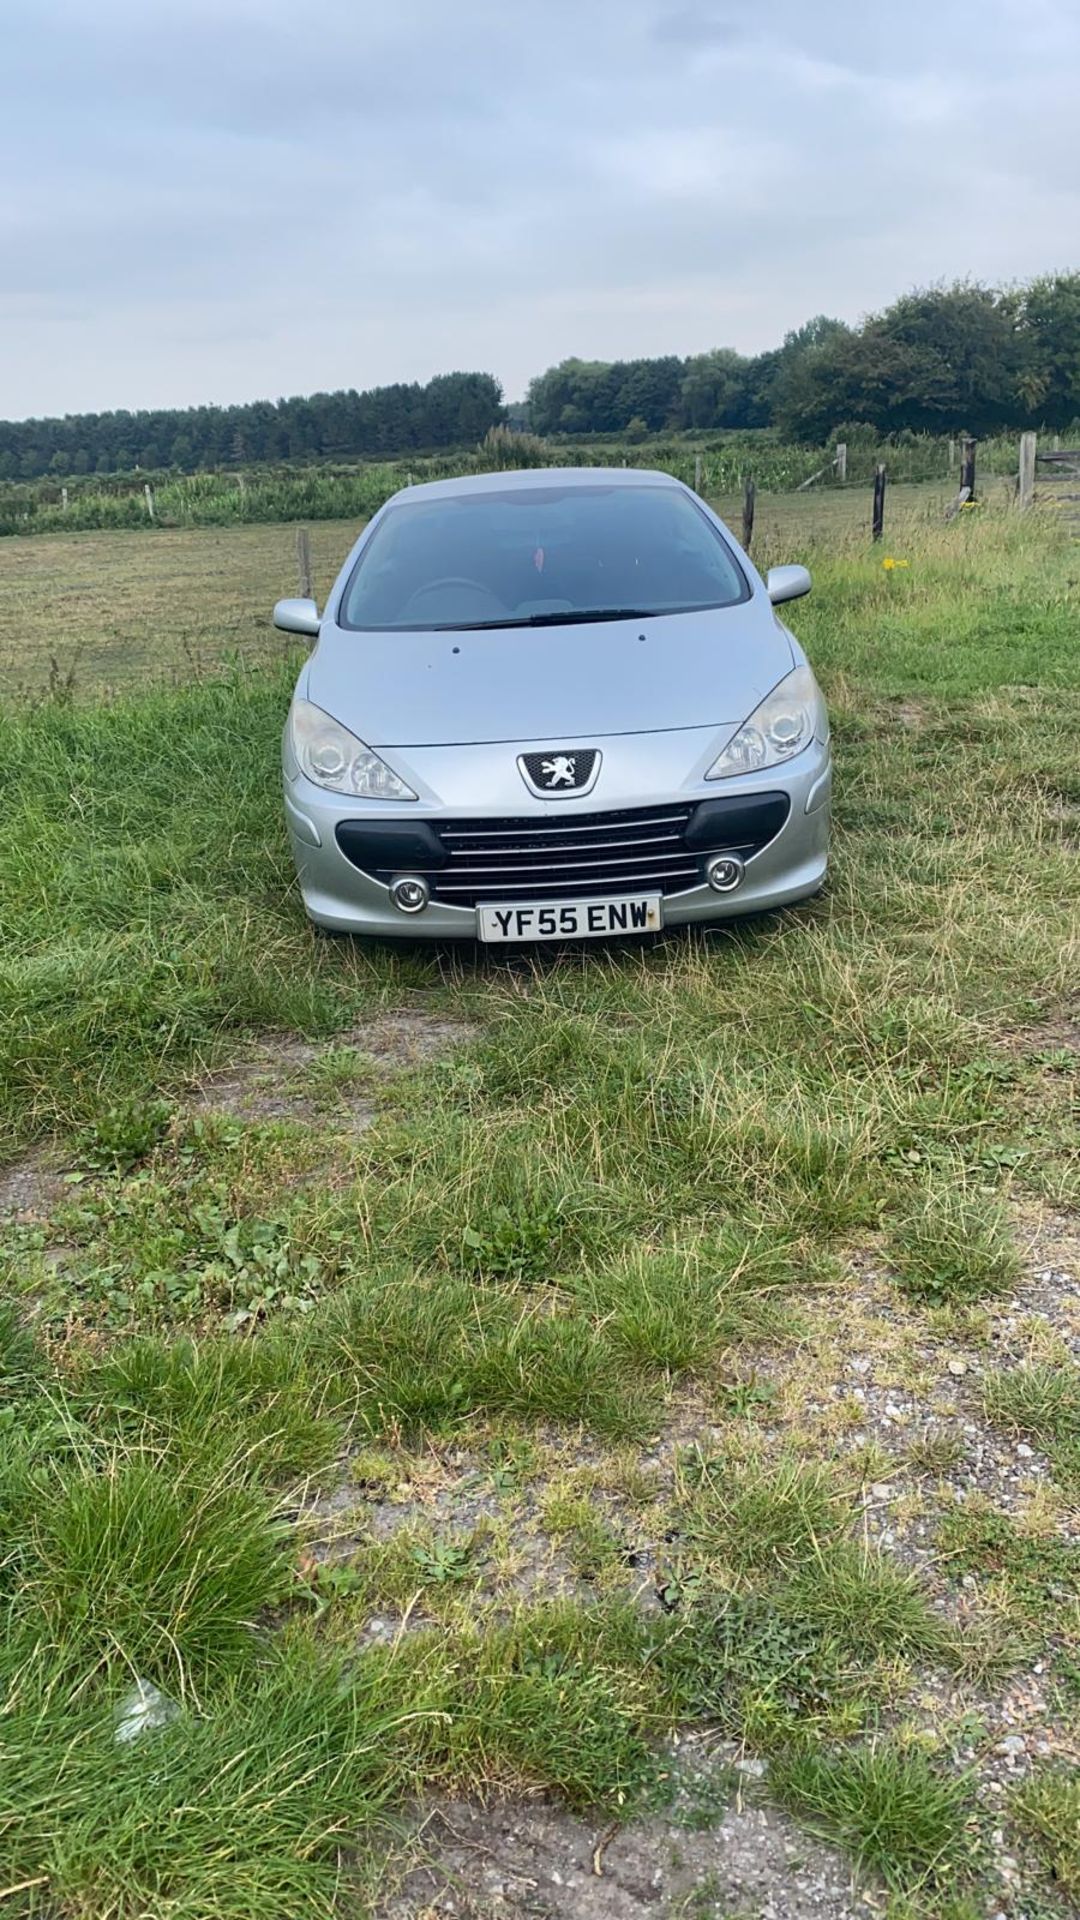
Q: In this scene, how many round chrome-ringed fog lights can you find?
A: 2